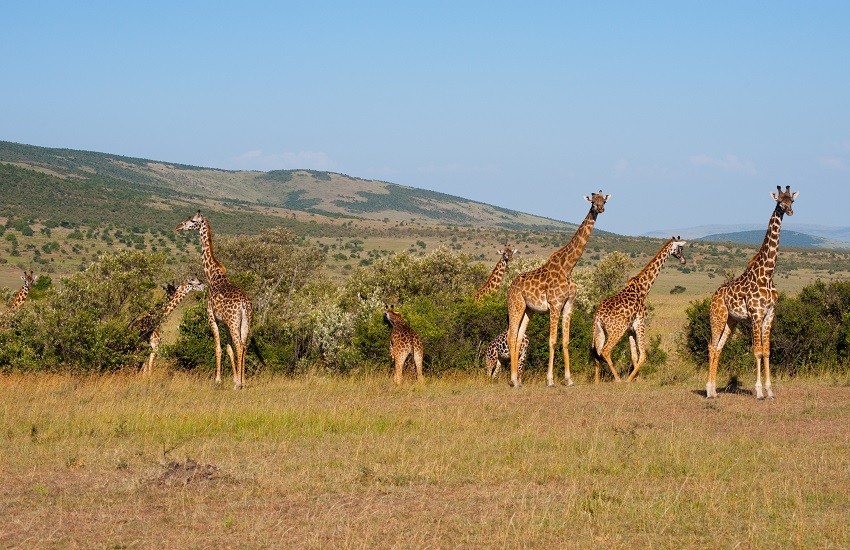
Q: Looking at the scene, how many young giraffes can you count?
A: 2